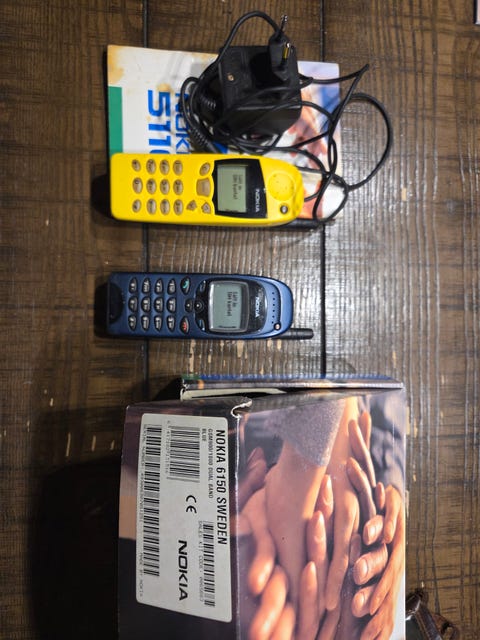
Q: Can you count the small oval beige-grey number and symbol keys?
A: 12